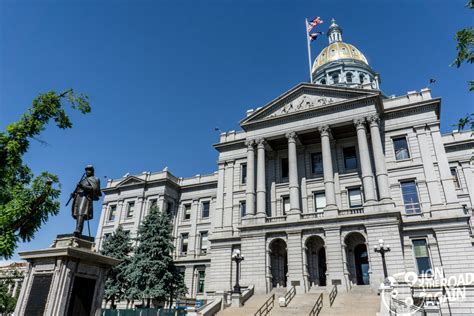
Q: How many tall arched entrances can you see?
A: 3